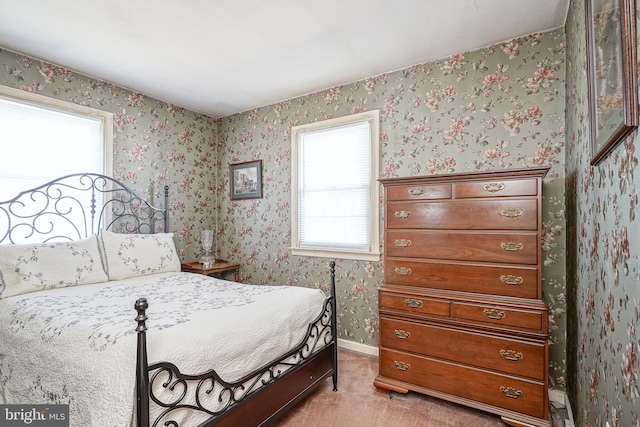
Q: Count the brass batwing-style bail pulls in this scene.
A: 14